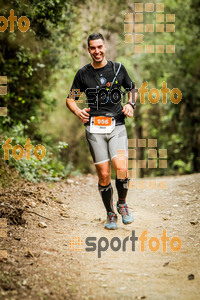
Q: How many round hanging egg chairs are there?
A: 0